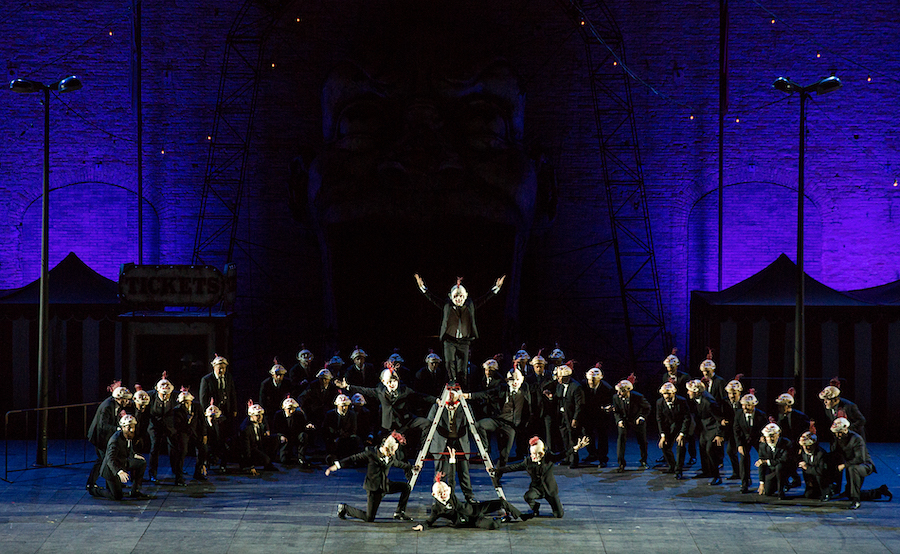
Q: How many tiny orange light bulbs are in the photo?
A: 13